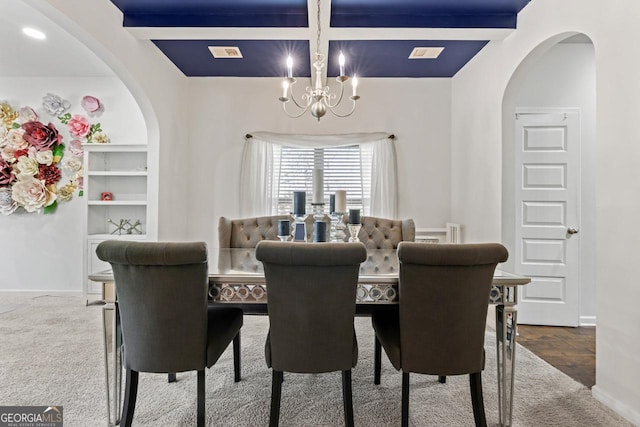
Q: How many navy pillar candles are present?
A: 5